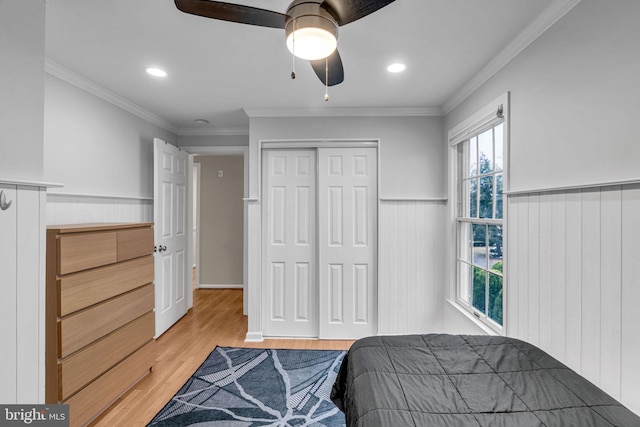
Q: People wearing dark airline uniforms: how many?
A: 0